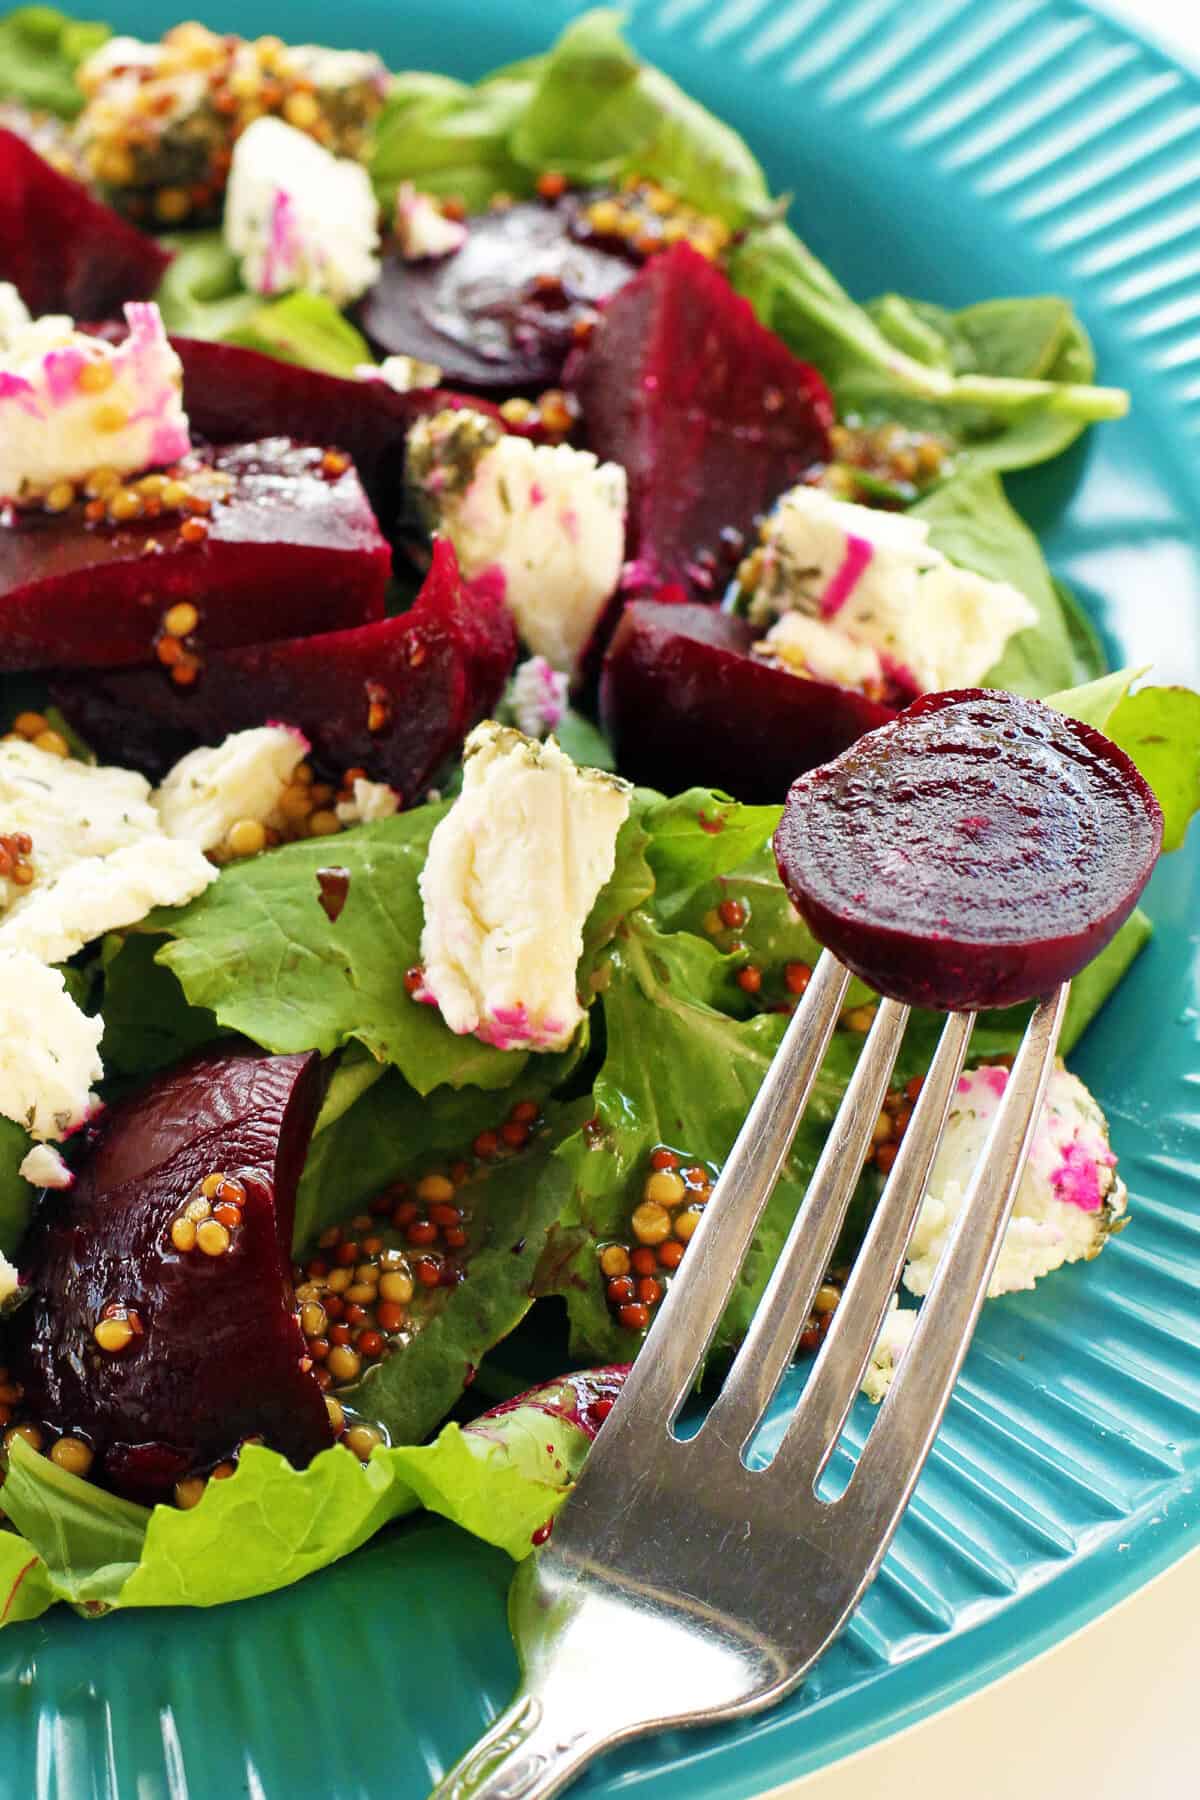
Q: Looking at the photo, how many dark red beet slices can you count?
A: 9